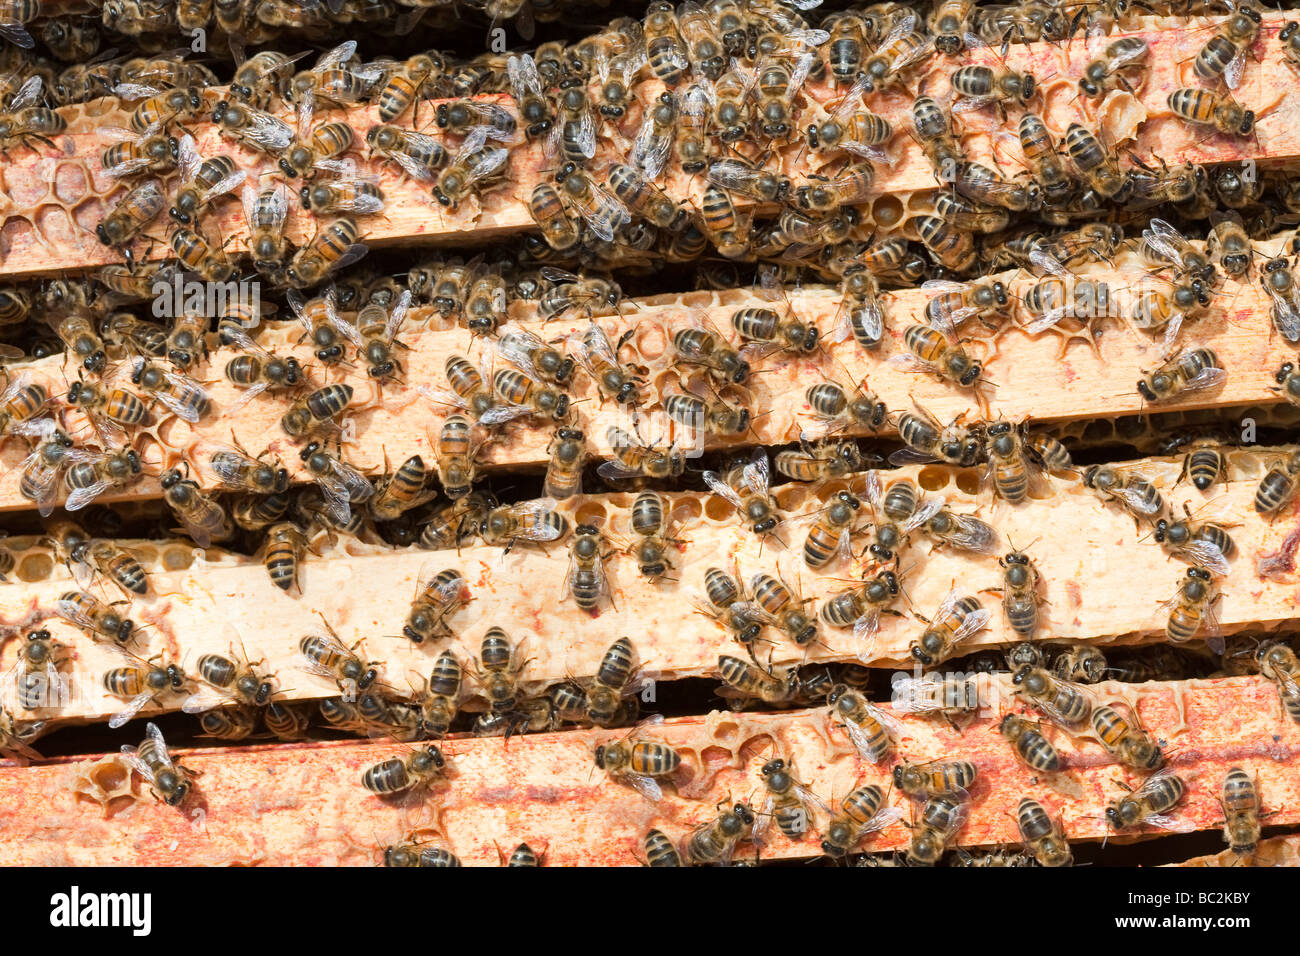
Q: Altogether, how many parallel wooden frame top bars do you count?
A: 4